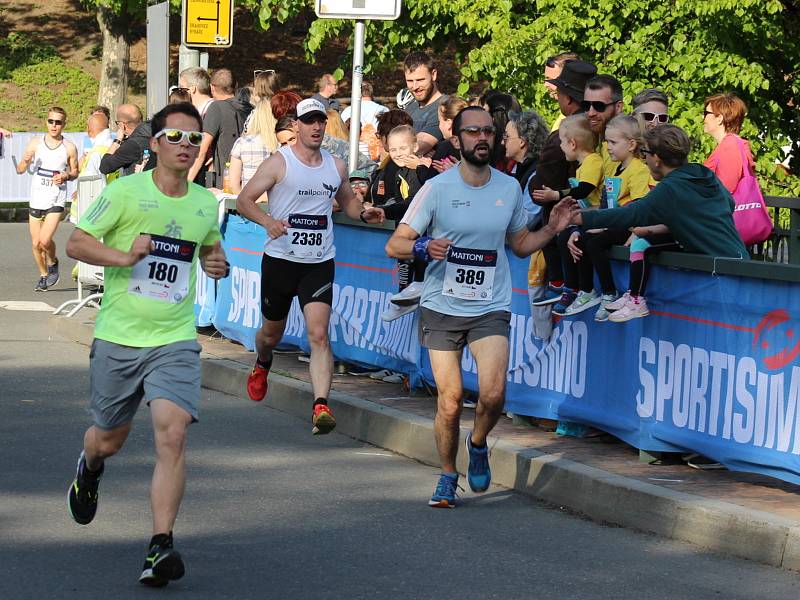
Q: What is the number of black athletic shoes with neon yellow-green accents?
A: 2